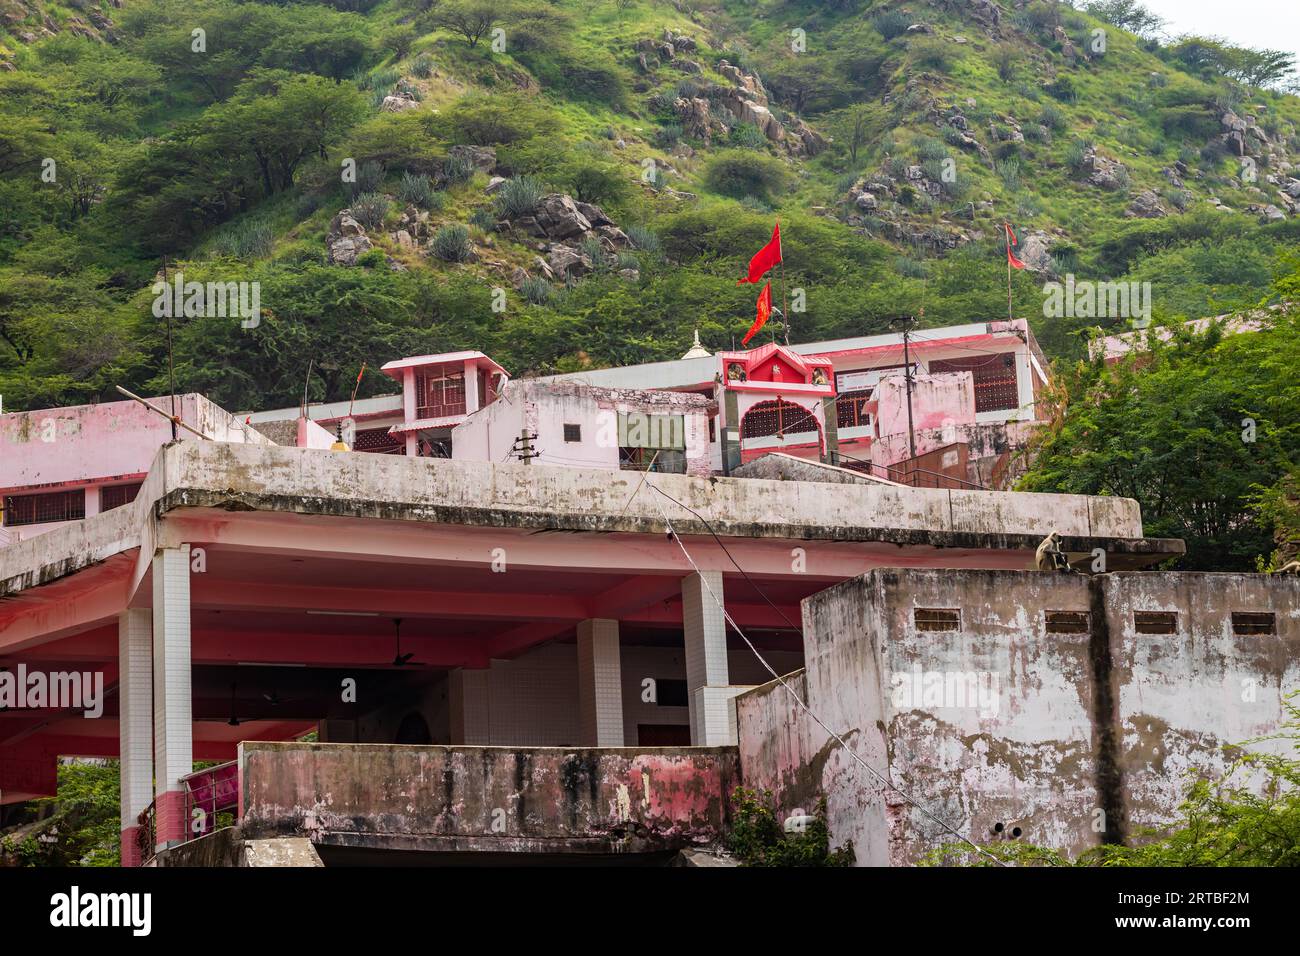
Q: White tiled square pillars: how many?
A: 4